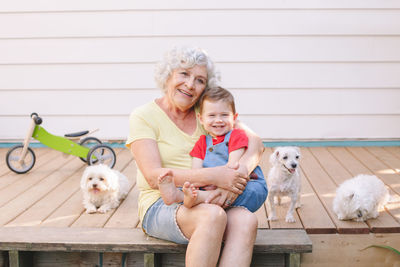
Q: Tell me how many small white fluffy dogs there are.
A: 3